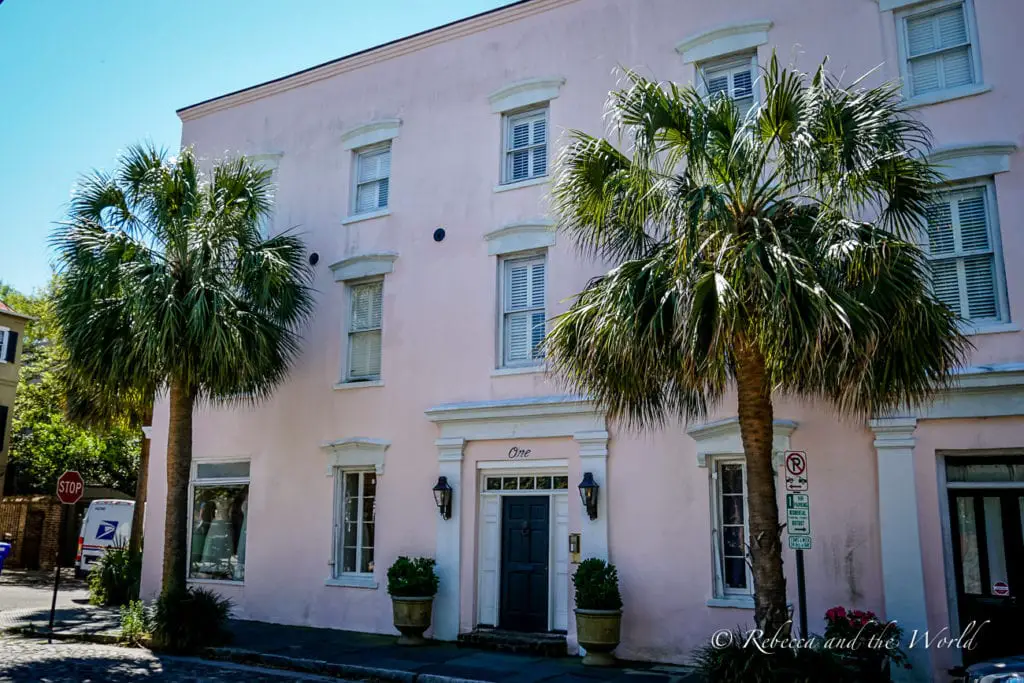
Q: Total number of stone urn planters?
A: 2